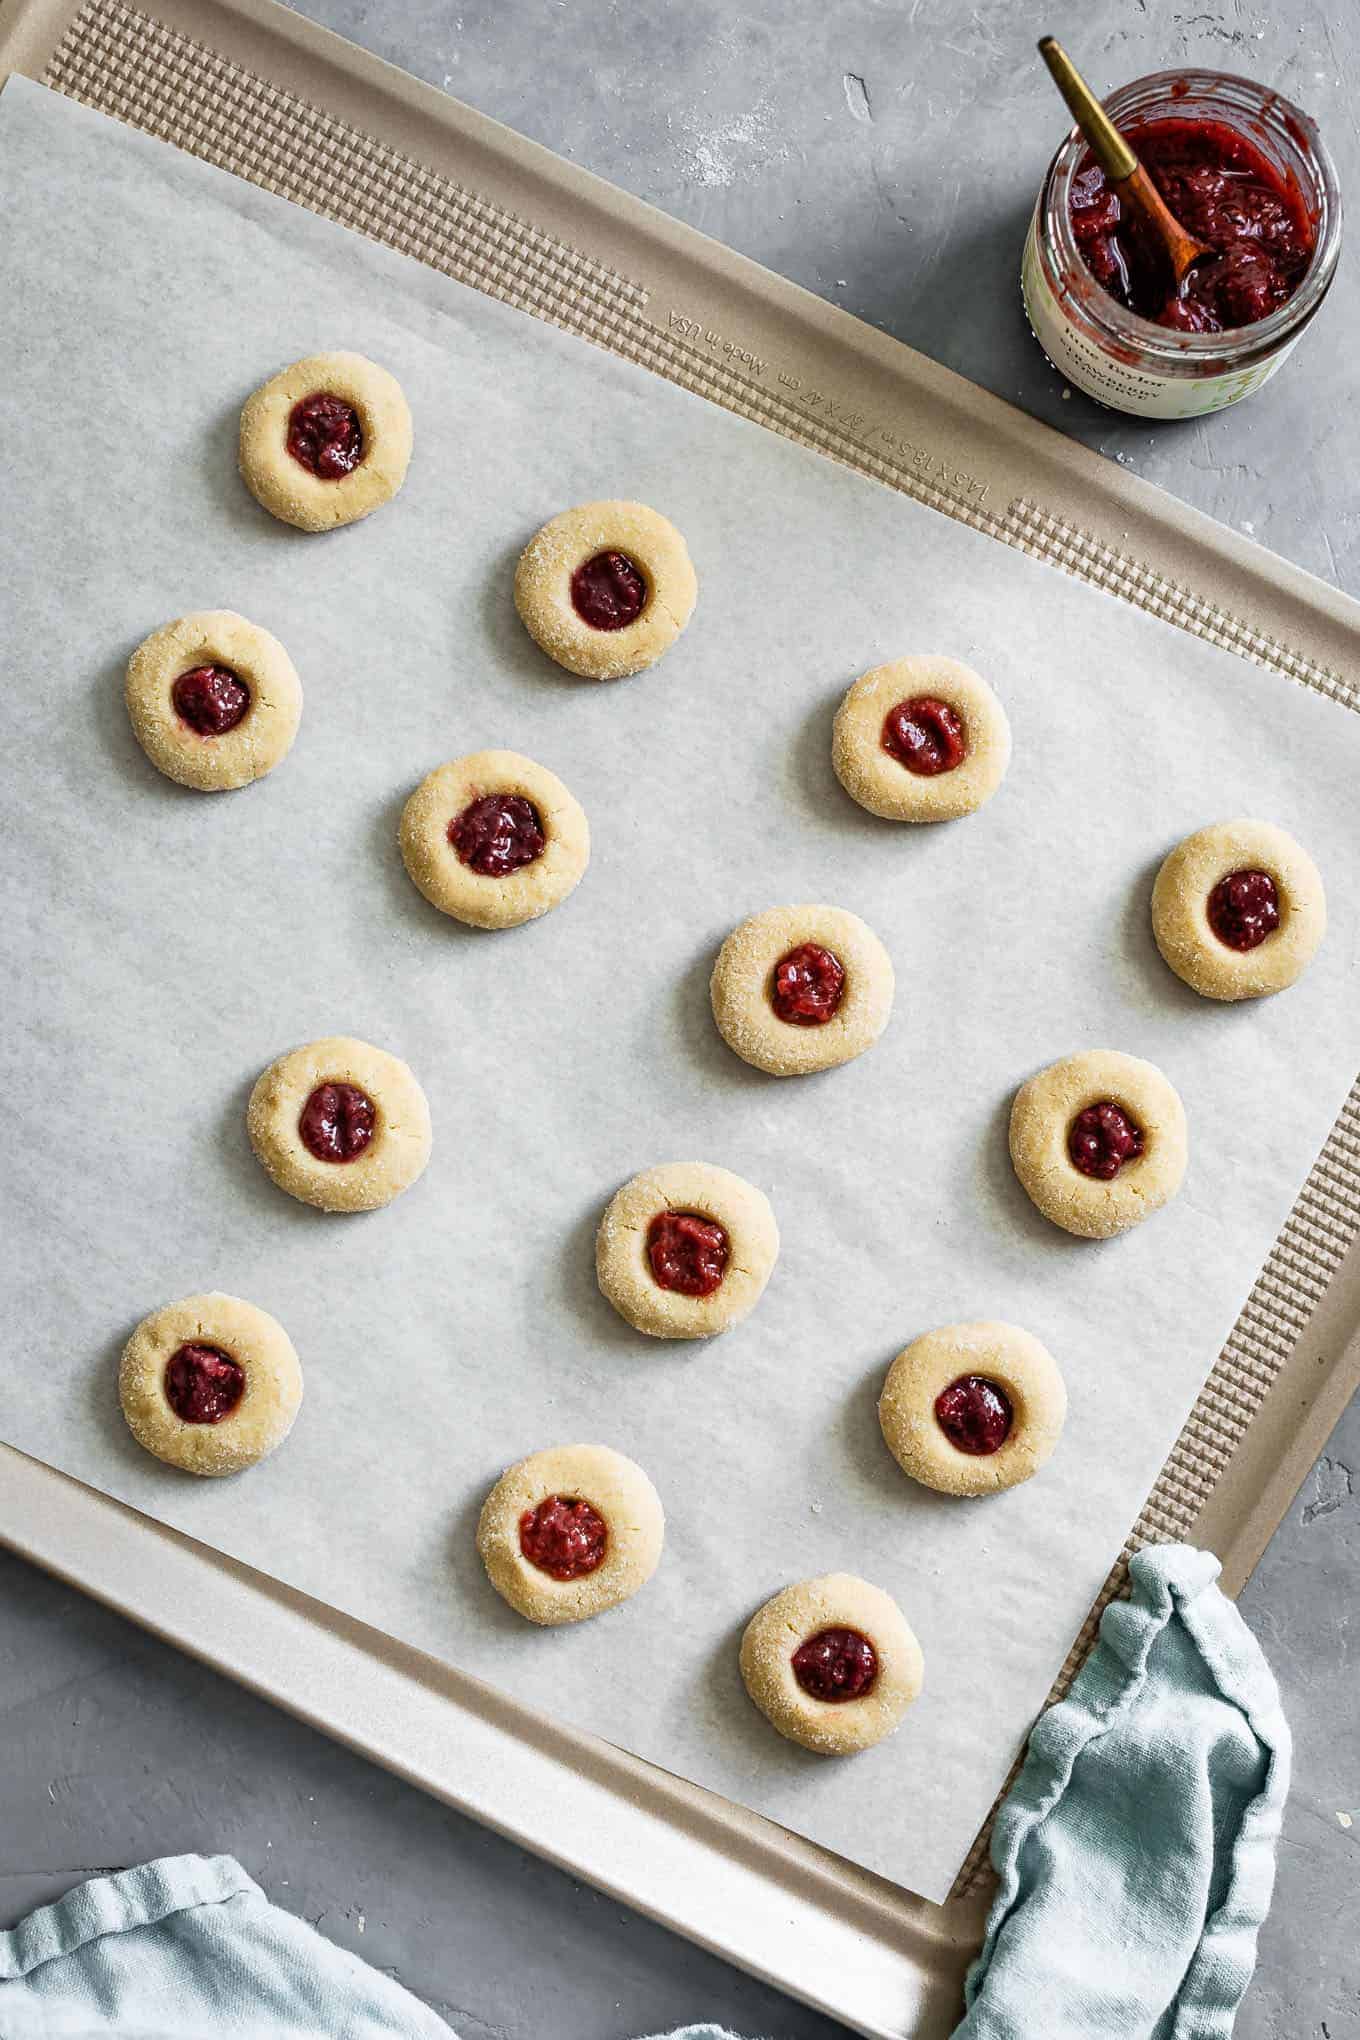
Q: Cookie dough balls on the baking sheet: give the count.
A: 14